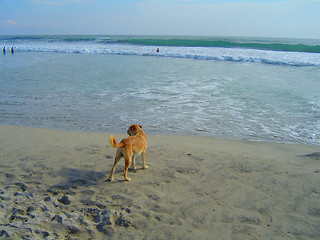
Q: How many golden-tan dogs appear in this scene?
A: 1